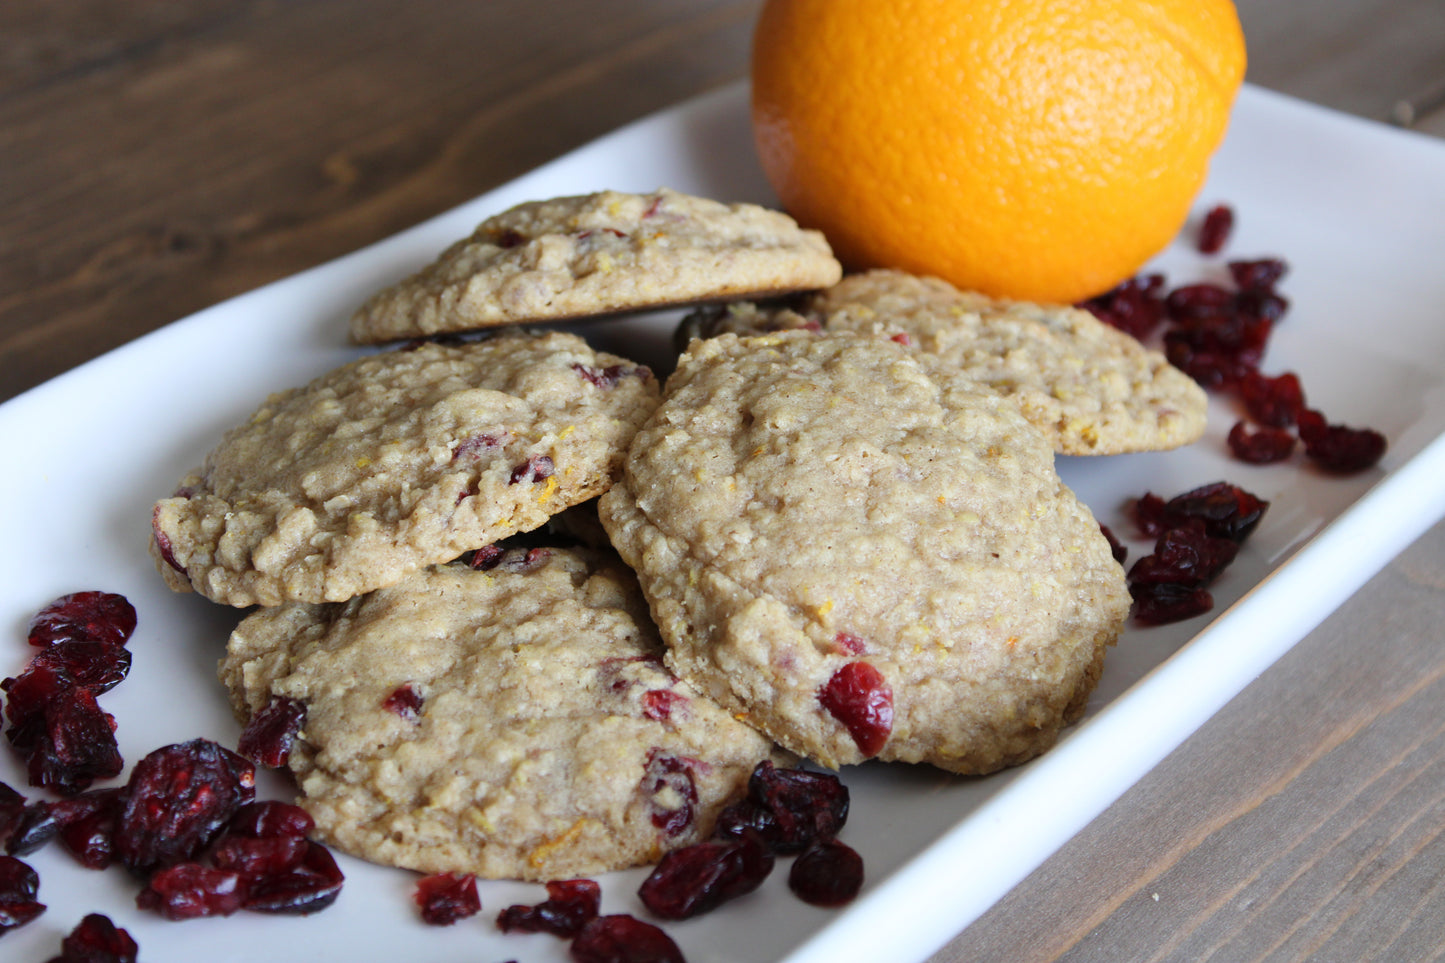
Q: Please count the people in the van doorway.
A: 0